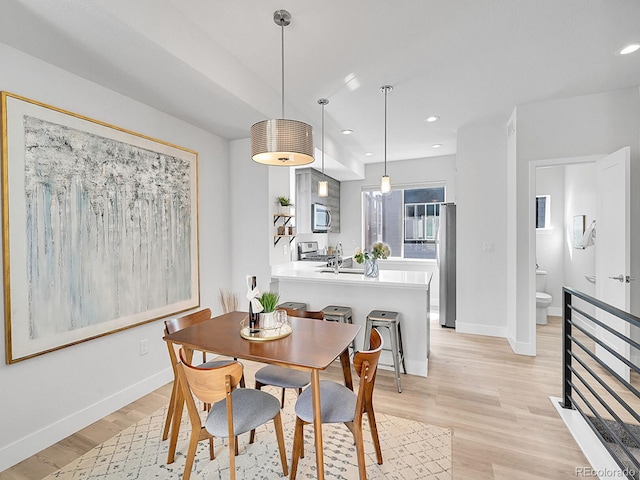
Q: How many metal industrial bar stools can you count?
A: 3